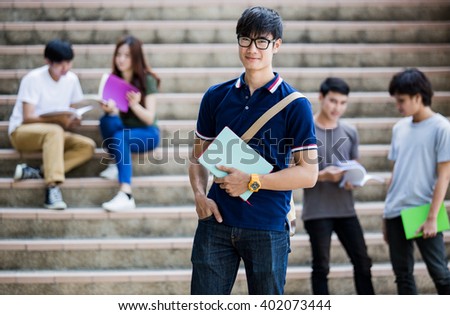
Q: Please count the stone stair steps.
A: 11